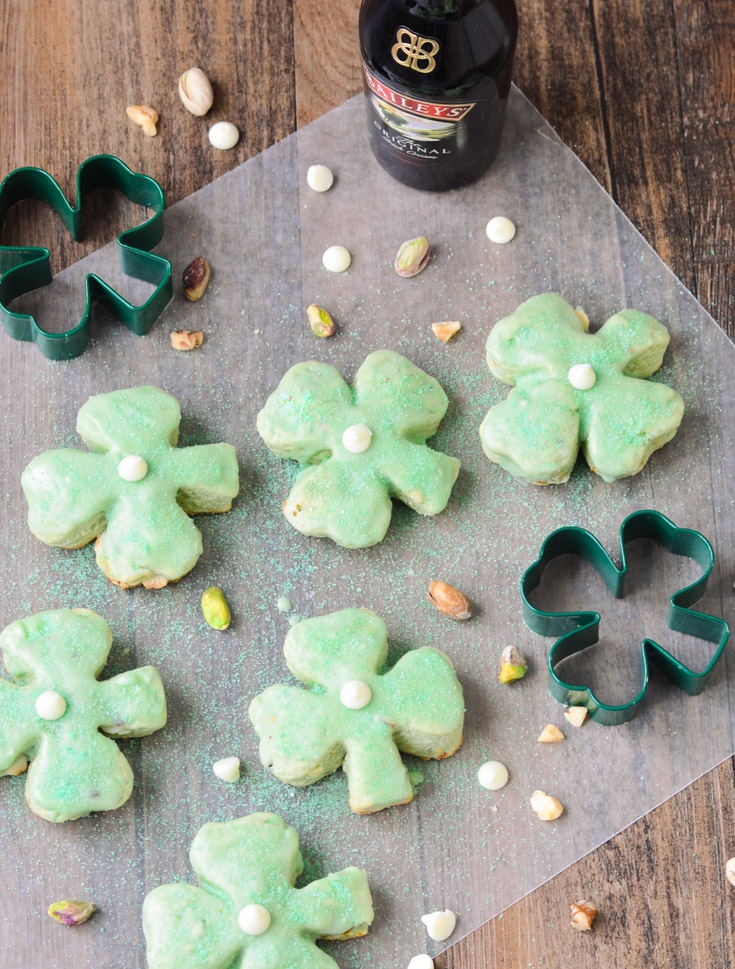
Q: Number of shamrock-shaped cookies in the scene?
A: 6